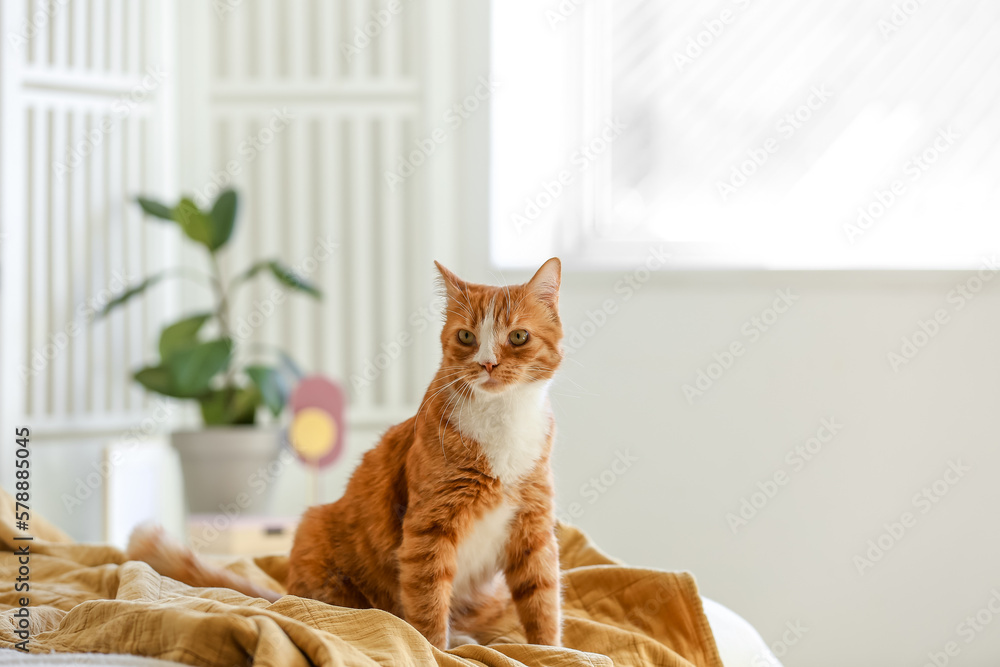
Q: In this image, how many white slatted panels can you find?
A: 2